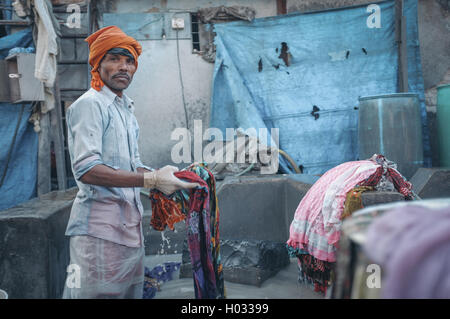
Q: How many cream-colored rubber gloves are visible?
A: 1